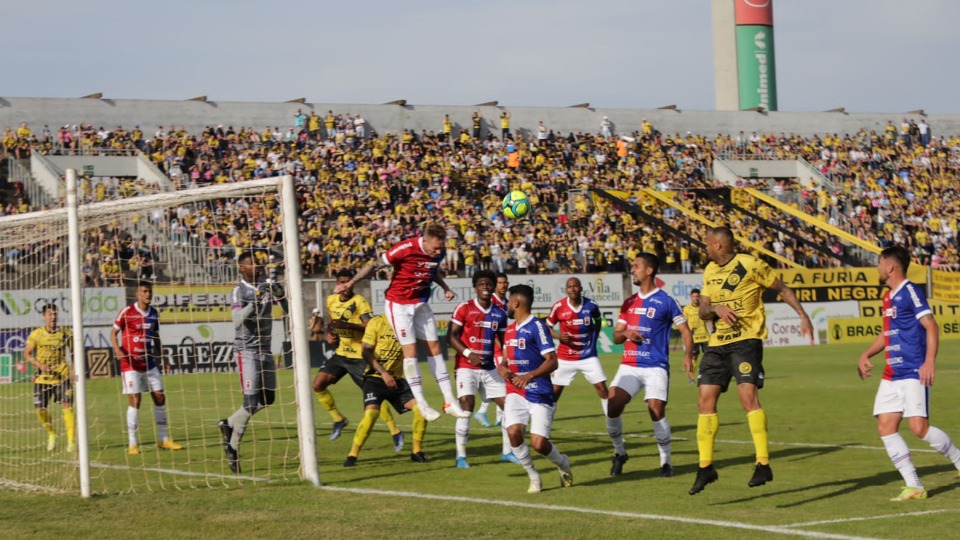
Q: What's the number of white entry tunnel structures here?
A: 2